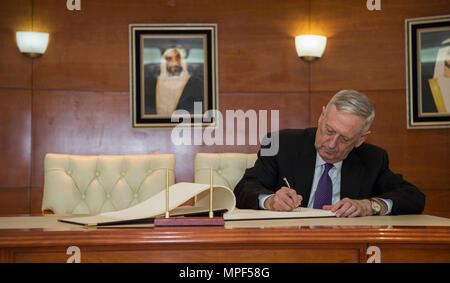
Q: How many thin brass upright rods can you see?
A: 2